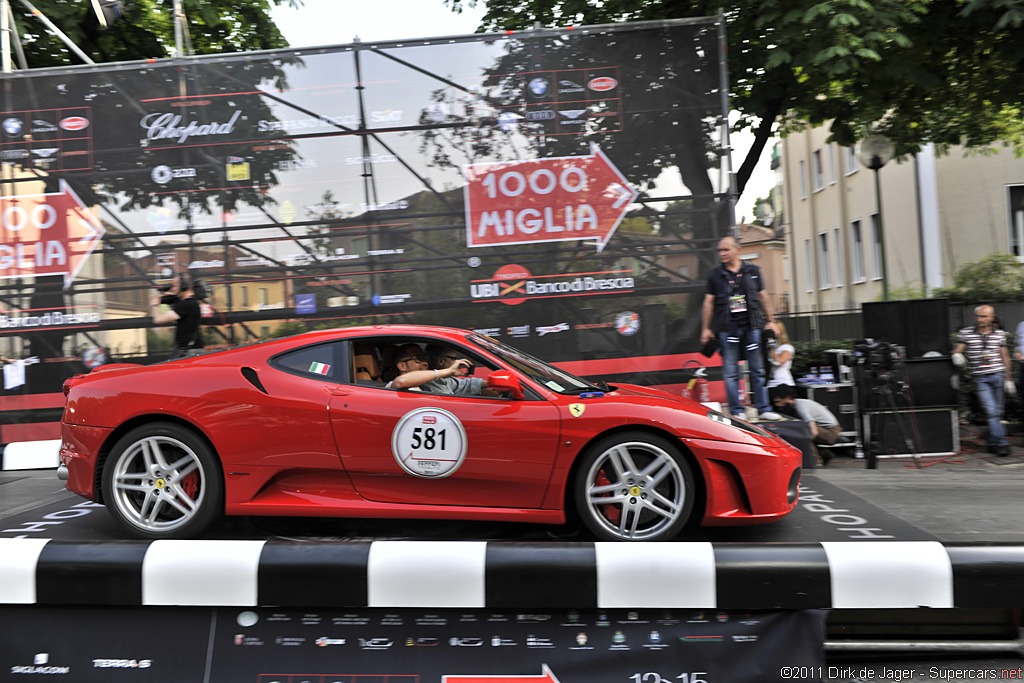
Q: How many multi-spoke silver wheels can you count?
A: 2